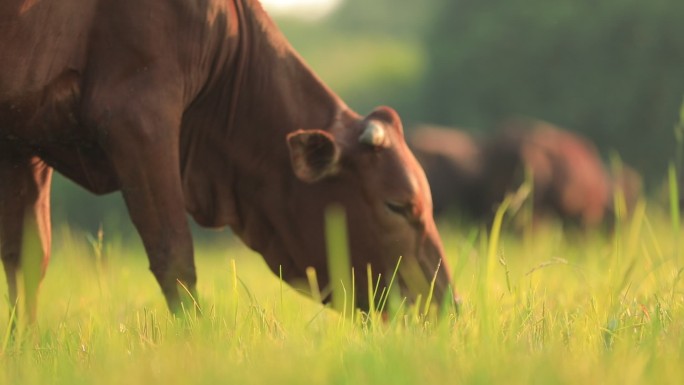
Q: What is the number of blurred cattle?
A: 2